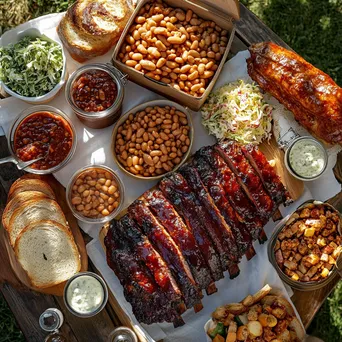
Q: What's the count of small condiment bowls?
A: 2